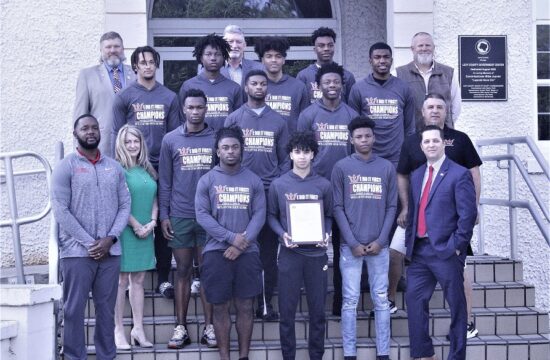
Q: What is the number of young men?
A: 11